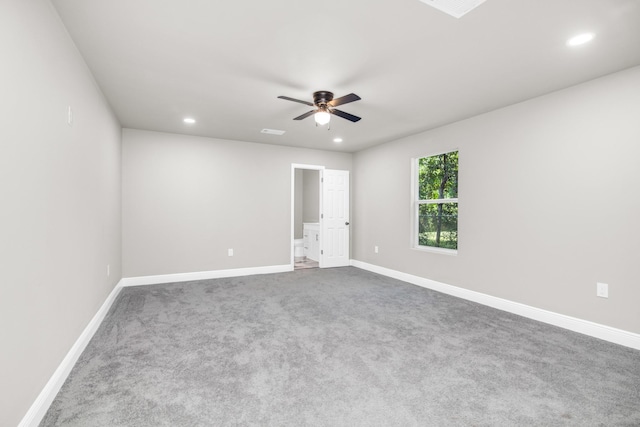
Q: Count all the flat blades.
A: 4